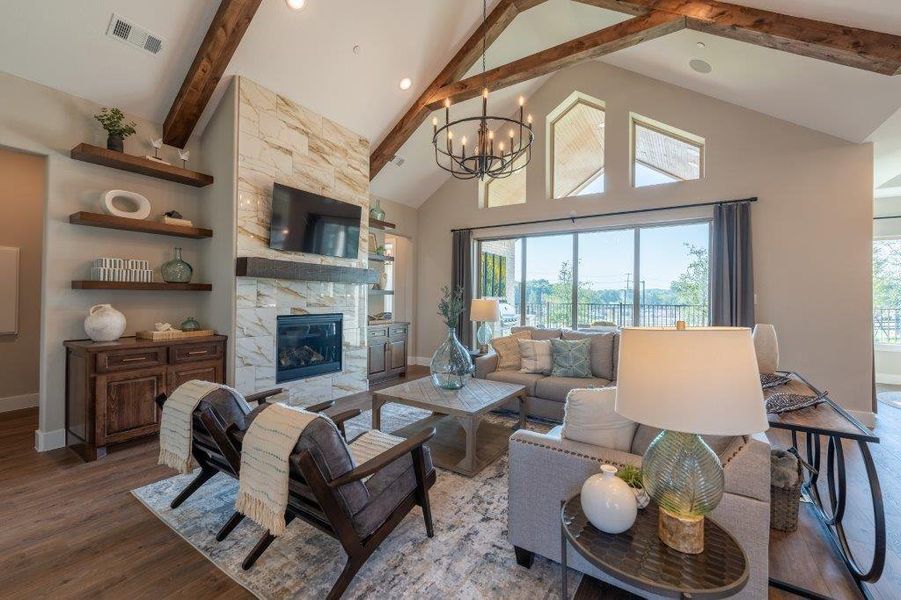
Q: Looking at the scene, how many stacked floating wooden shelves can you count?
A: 6